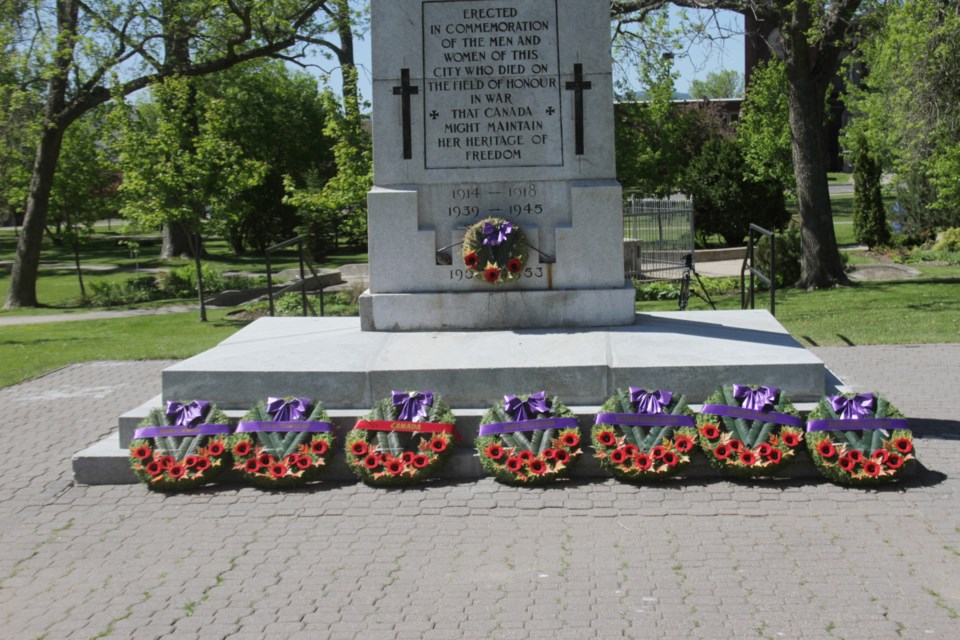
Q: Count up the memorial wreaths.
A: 8